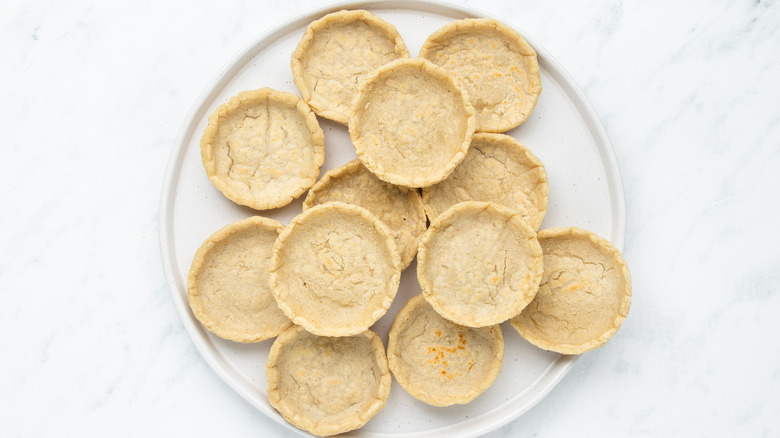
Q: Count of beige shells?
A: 12